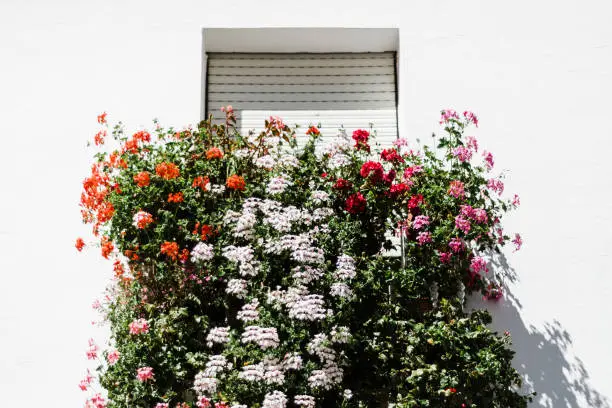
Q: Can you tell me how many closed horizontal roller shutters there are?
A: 1